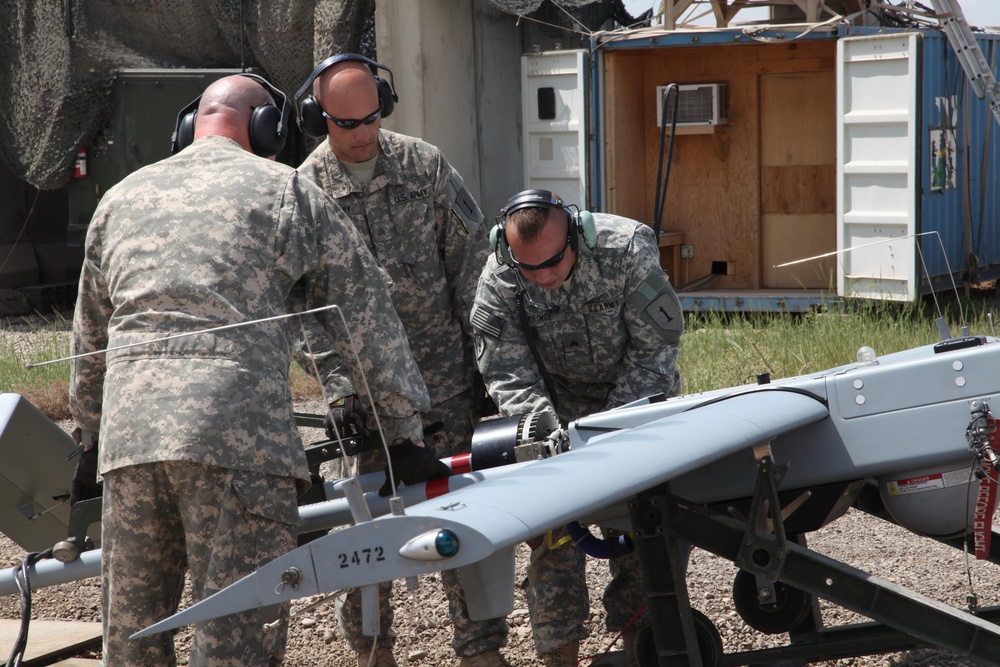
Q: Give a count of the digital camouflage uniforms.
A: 3